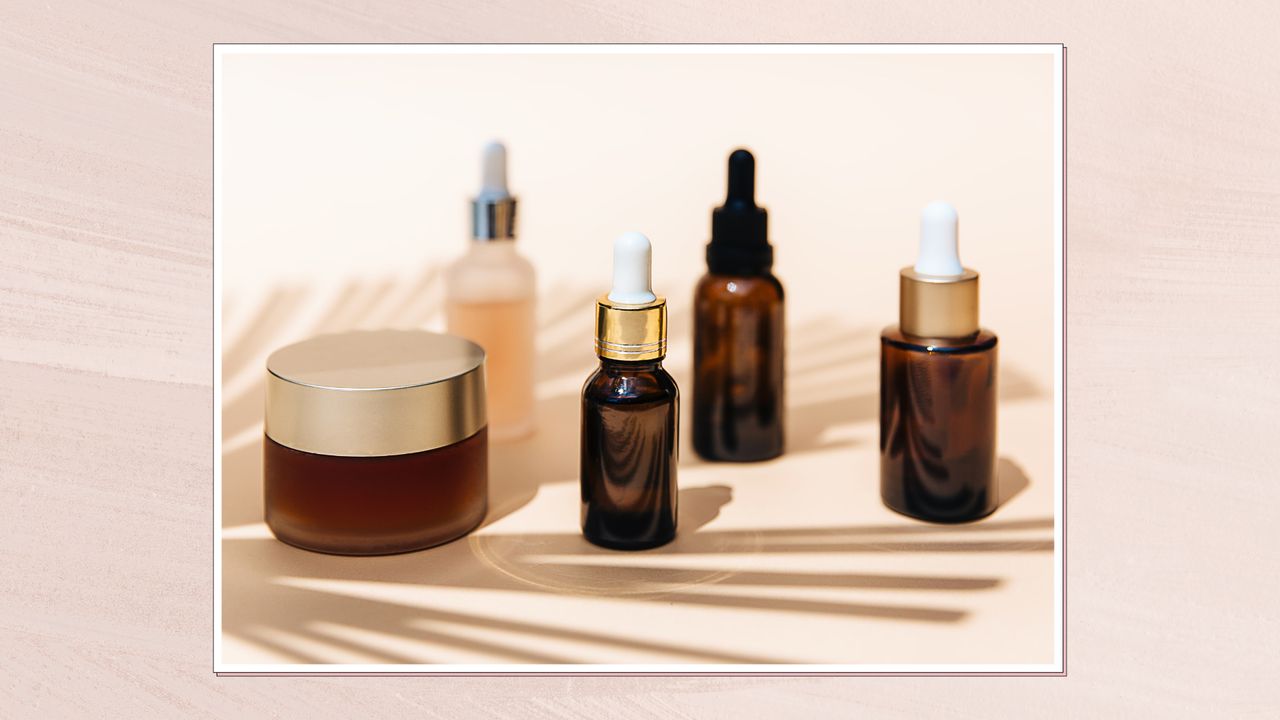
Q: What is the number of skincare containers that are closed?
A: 5